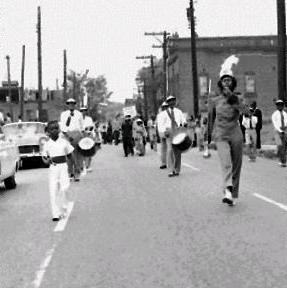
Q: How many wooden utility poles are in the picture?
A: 8